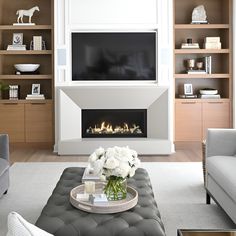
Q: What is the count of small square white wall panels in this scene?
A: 2